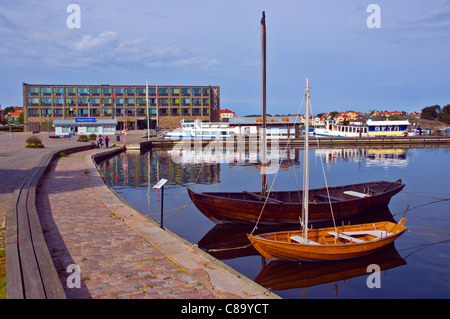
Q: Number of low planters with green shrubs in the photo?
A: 3